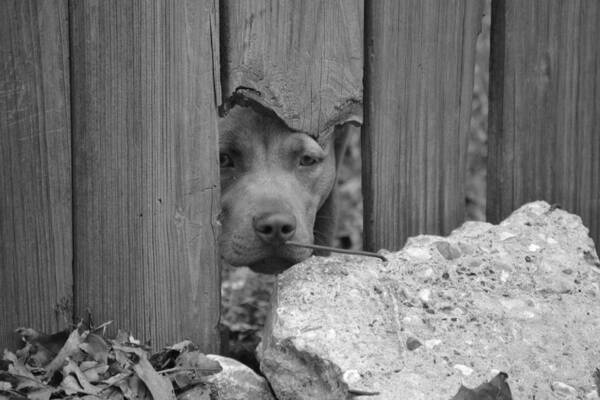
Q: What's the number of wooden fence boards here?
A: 5